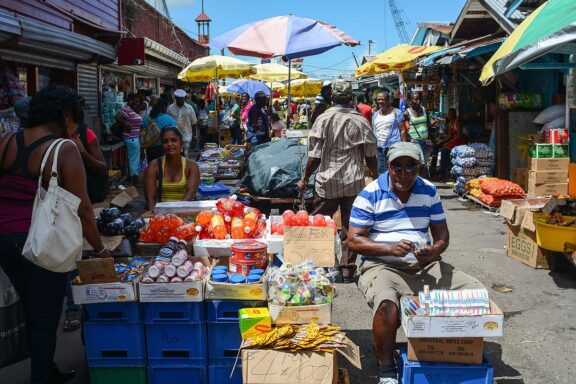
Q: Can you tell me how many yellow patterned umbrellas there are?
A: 4